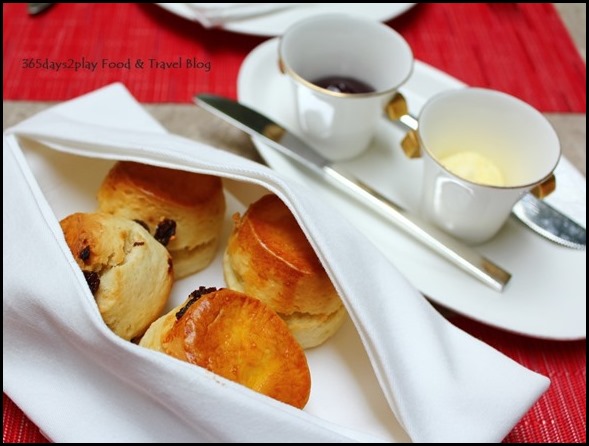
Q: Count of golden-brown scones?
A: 4